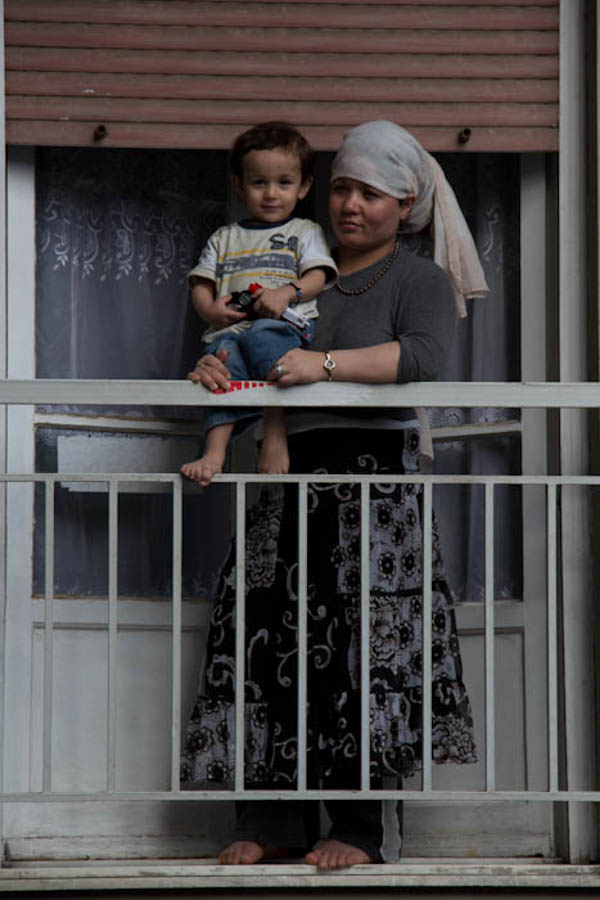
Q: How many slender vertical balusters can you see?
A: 9